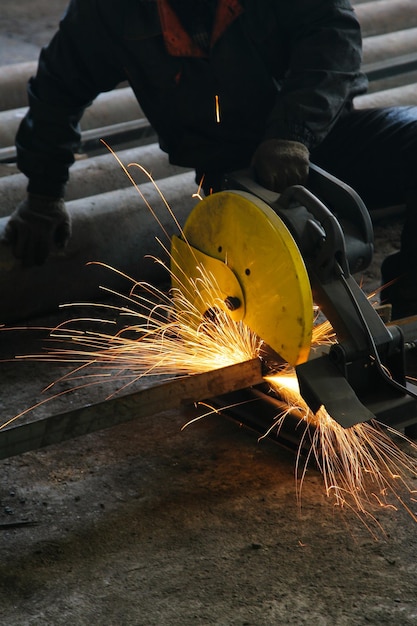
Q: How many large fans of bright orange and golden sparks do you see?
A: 2